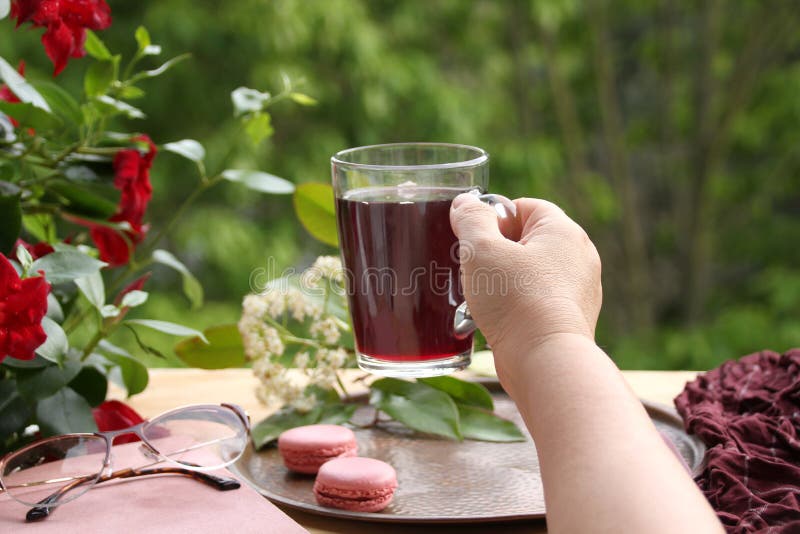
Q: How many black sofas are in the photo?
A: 0